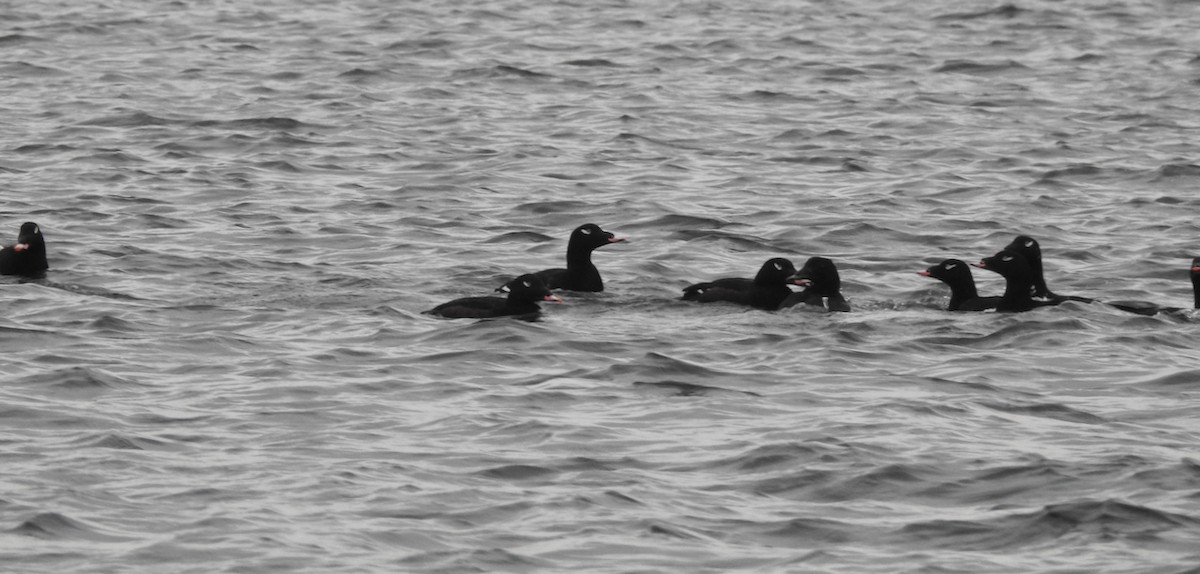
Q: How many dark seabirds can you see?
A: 9